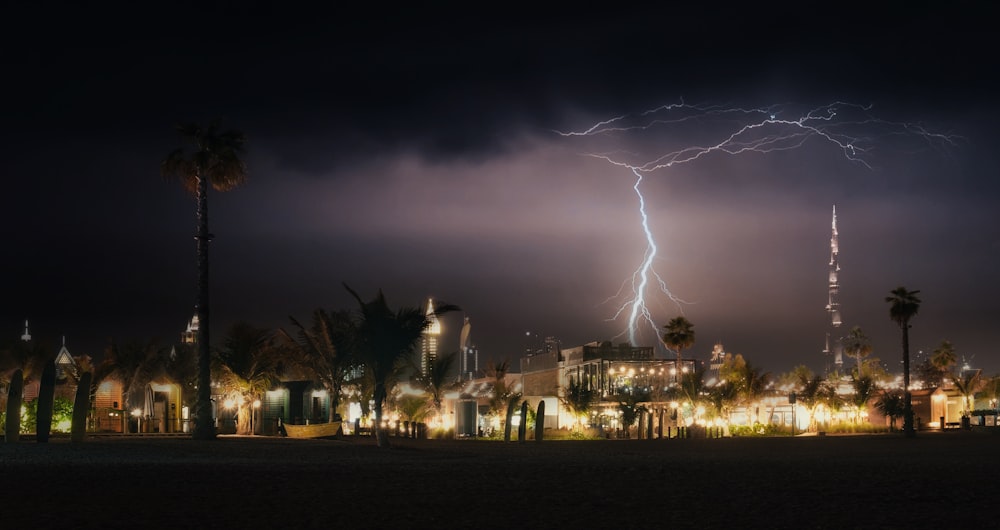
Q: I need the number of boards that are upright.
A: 6